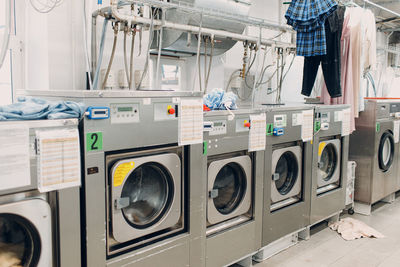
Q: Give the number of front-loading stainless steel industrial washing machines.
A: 6